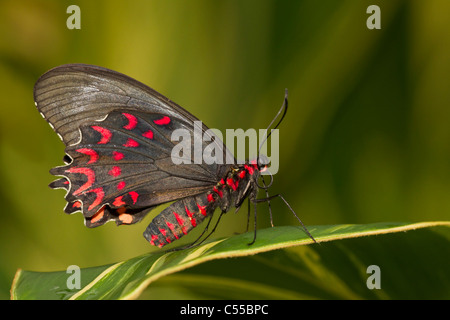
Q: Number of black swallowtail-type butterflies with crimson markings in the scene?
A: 1